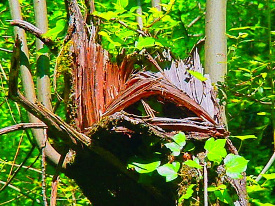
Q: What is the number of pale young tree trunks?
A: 3